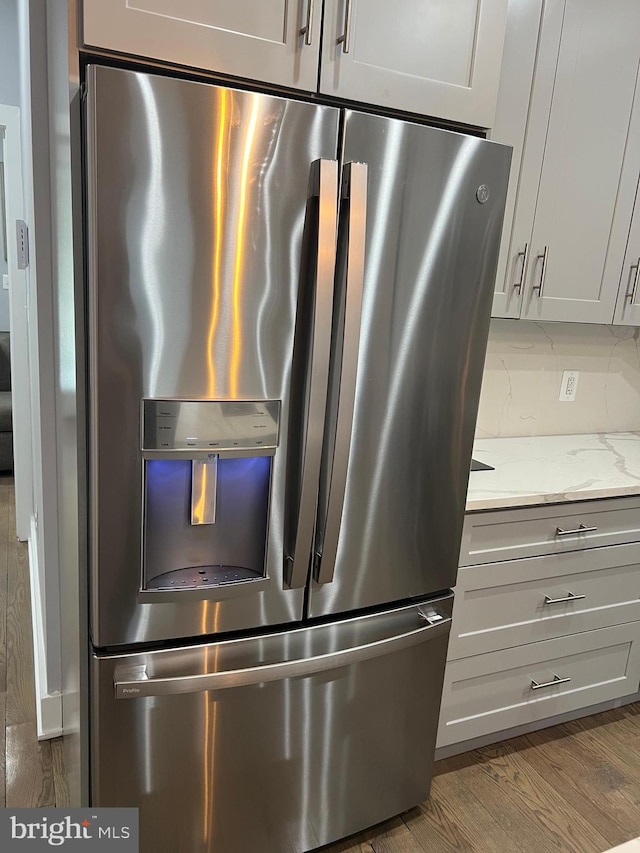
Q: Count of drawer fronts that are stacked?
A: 3